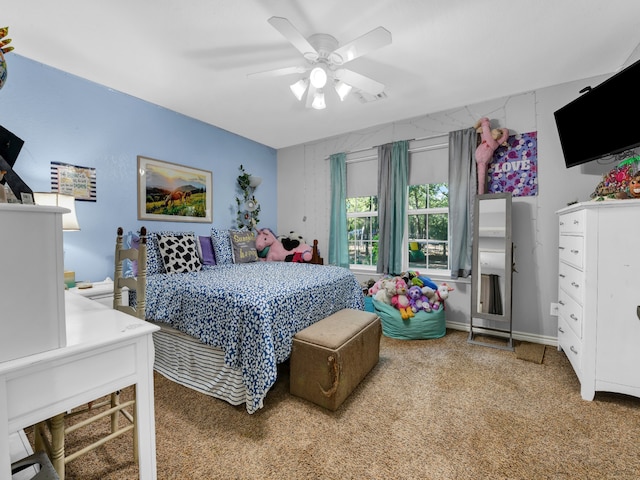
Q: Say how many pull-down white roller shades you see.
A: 2